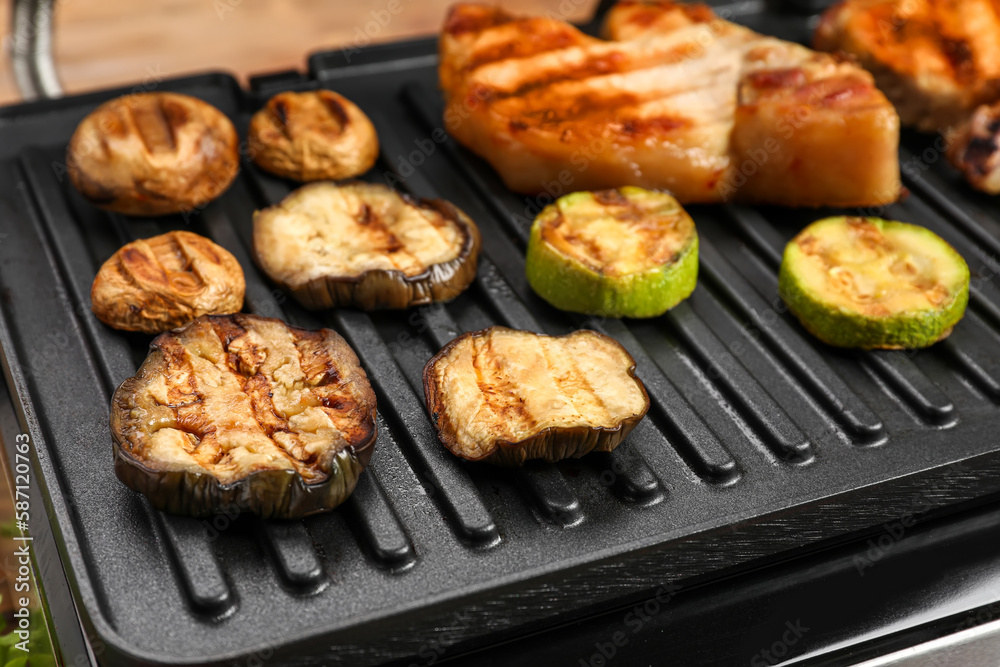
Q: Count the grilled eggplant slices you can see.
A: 3